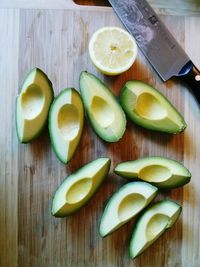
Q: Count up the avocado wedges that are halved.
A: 8